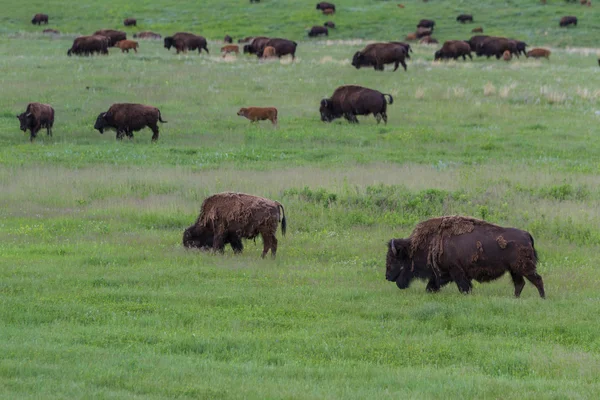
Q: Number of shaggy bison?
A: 2